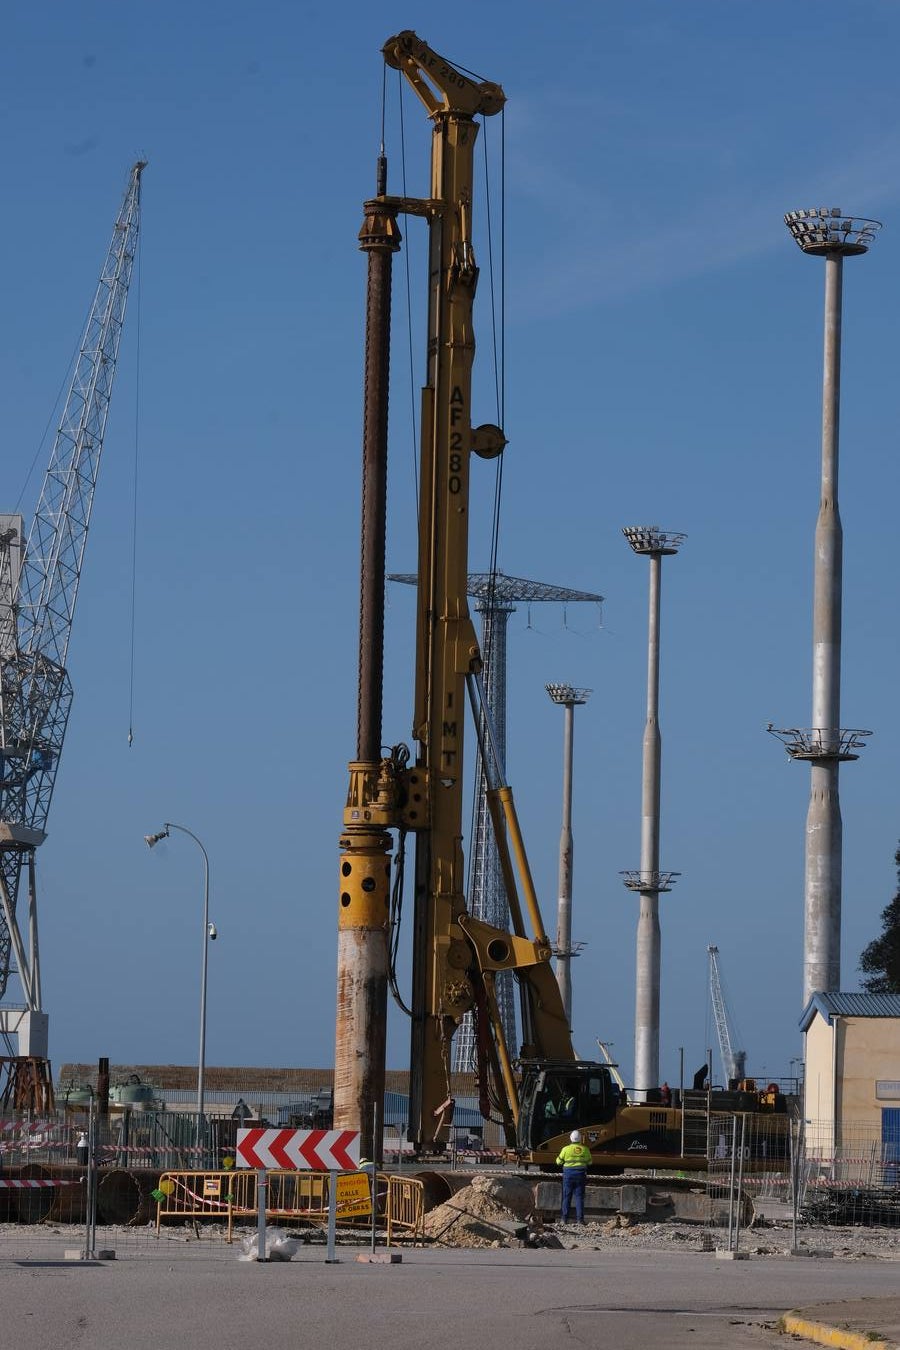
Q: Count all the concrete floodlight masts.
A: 3